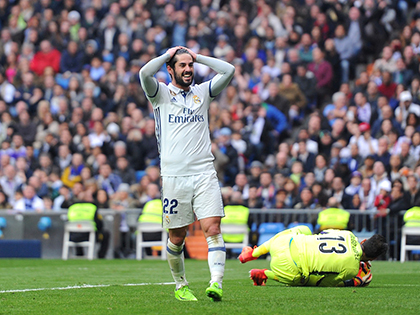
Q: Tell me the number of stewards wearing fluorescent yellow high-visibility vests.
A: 5